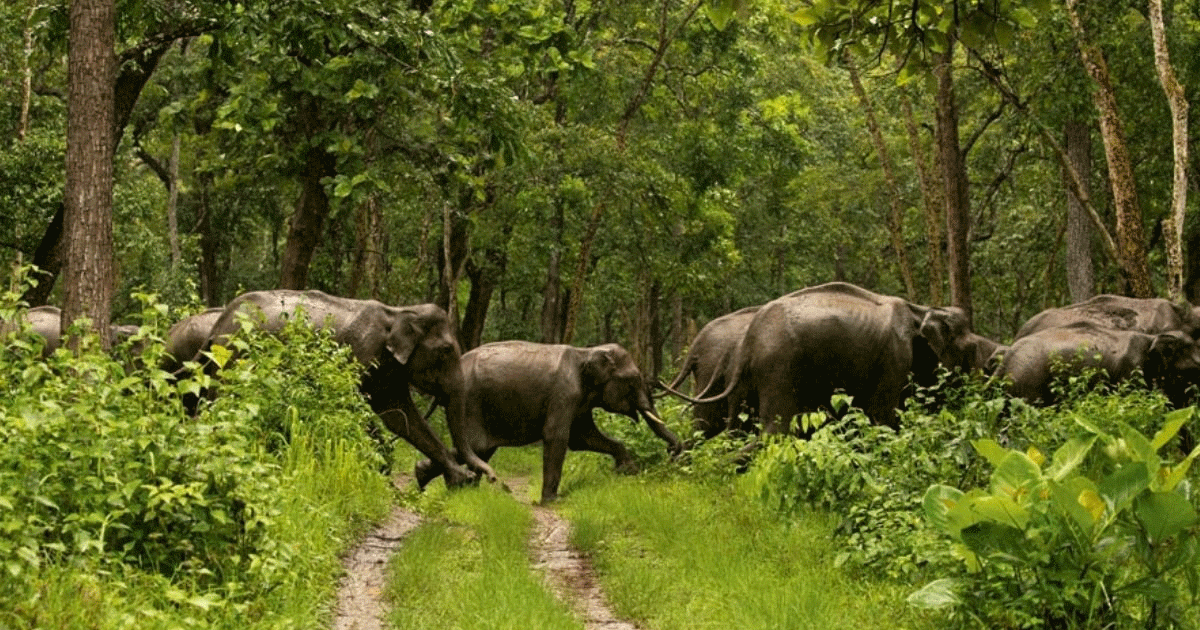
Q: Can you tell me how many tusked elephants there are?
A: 1